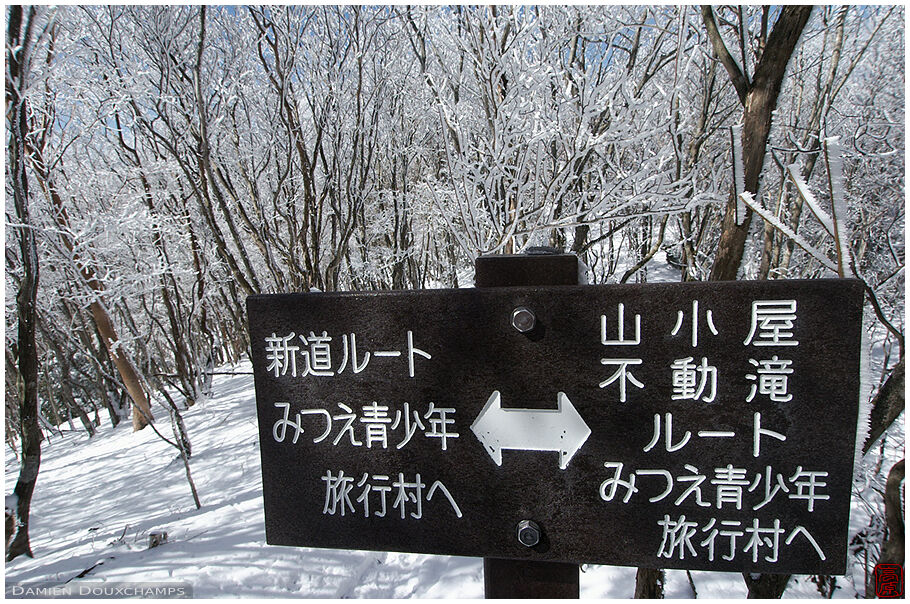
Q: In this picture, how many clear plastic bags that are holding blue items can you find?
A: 0